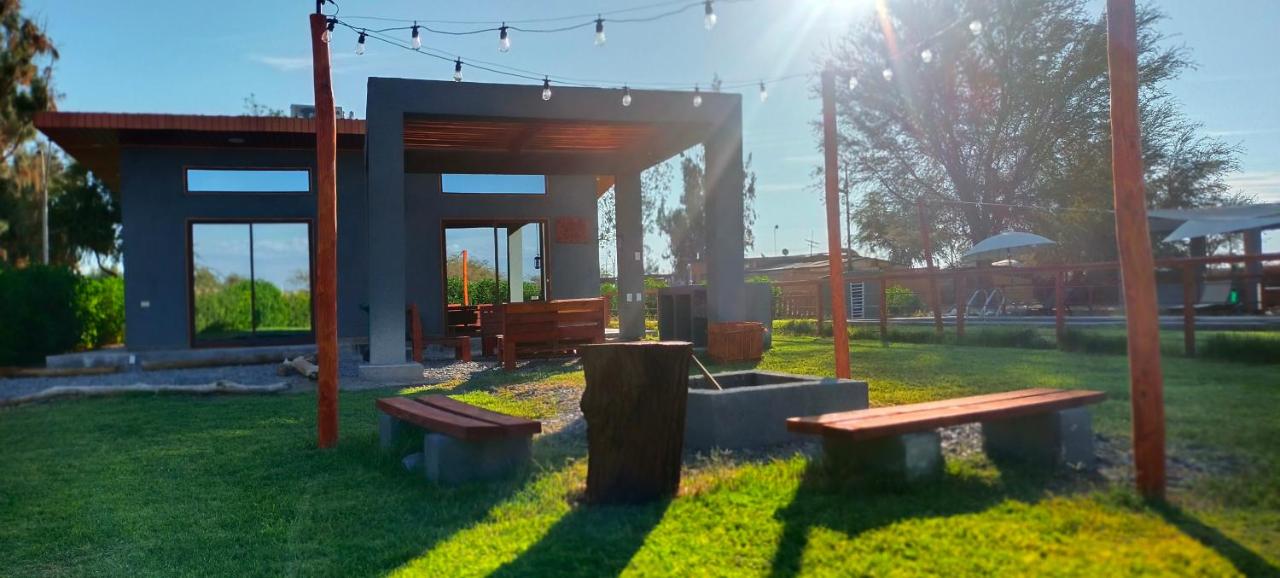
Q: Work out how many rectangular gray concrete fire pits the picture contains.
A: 1